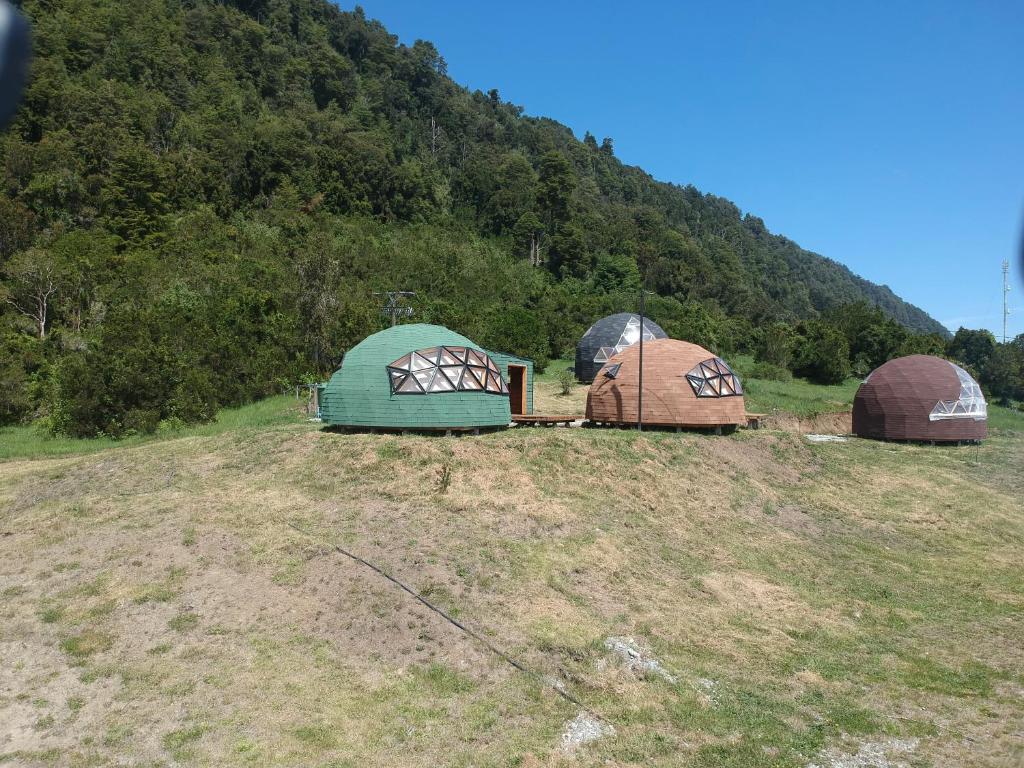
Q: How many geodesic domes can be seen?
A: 4